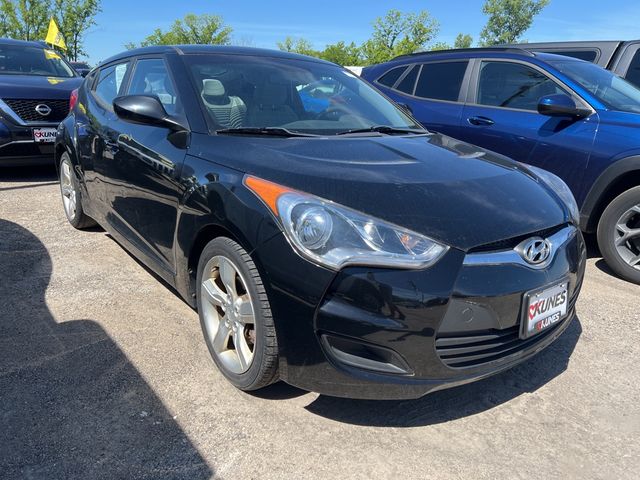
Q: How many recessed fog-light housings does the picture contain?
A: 1